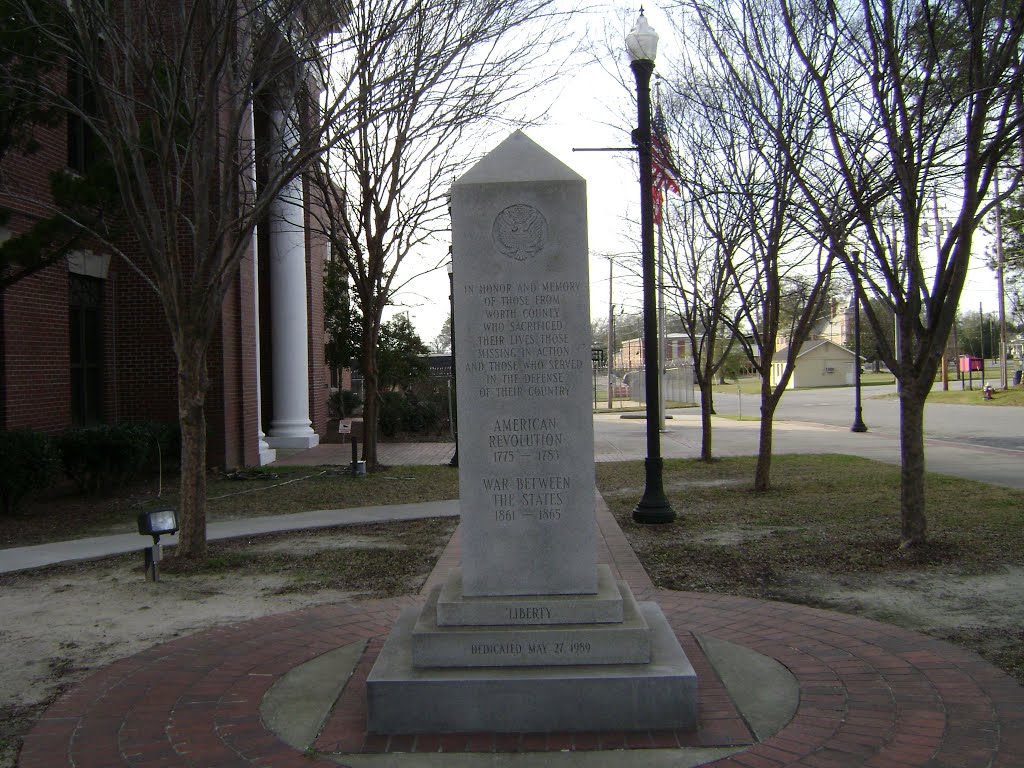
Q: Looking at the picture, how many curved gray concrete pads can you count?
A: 3